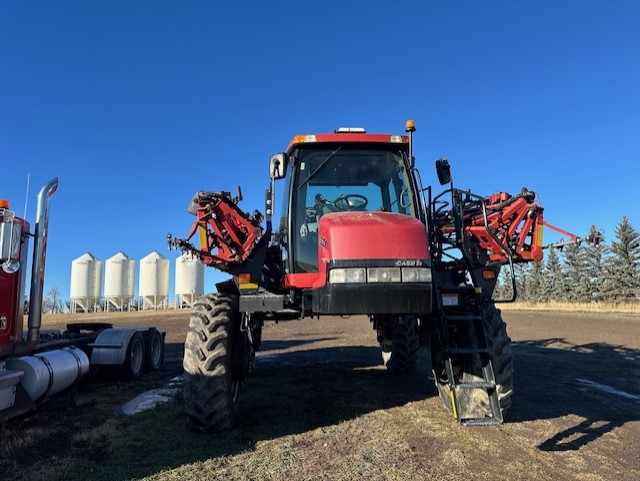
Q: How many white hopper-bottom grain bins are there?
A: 4